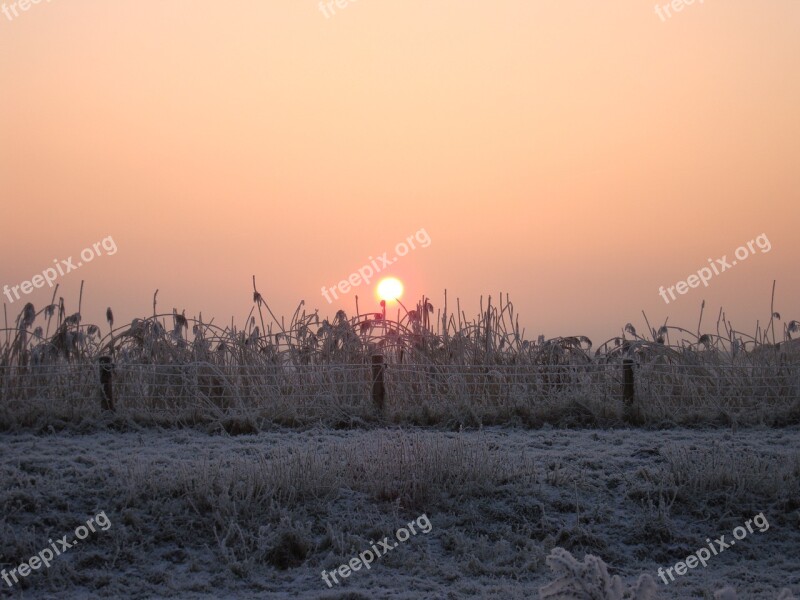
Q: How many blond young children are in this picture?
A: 0